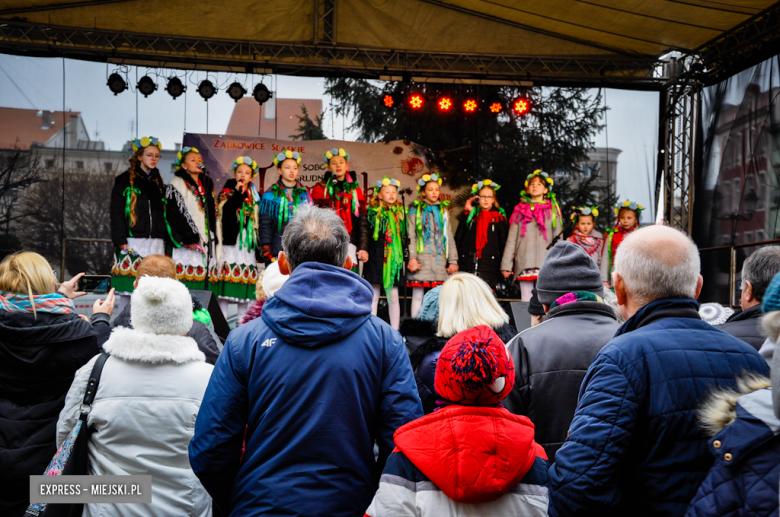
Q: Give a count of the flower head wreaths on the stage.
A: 11